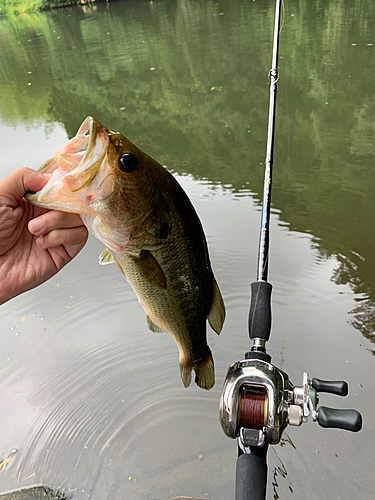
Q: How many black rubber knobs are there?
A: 2